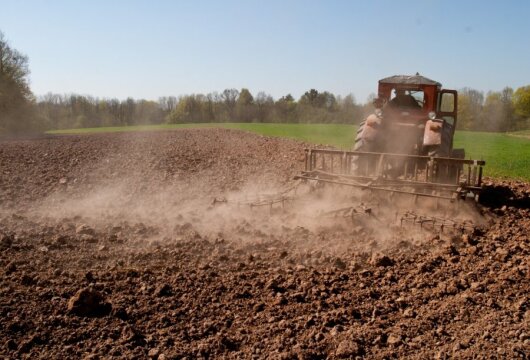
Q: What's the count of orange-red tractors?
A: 1